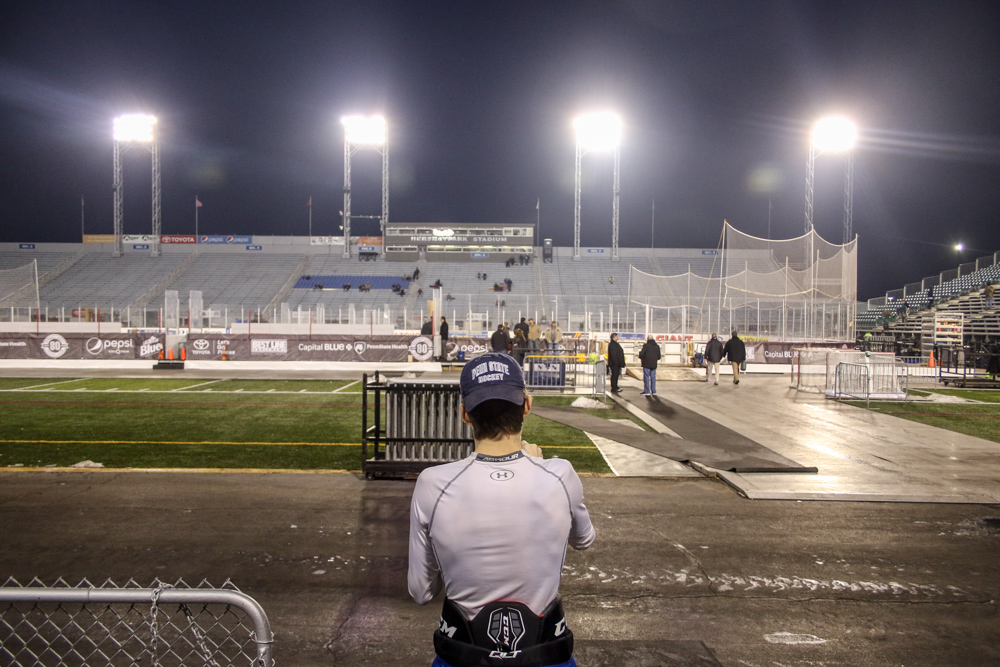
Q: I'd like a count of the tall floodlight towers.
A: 4